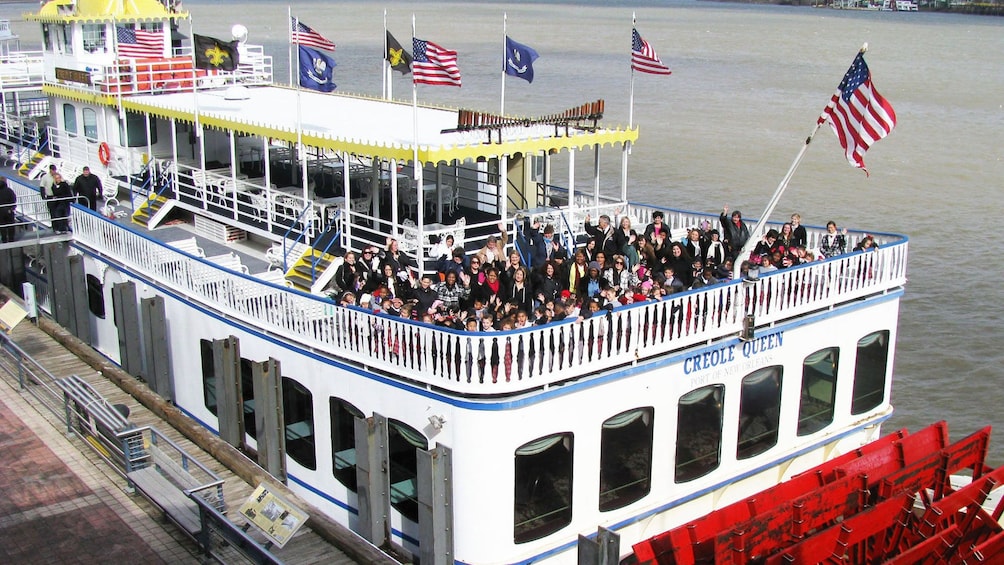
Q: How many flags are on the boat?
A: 9